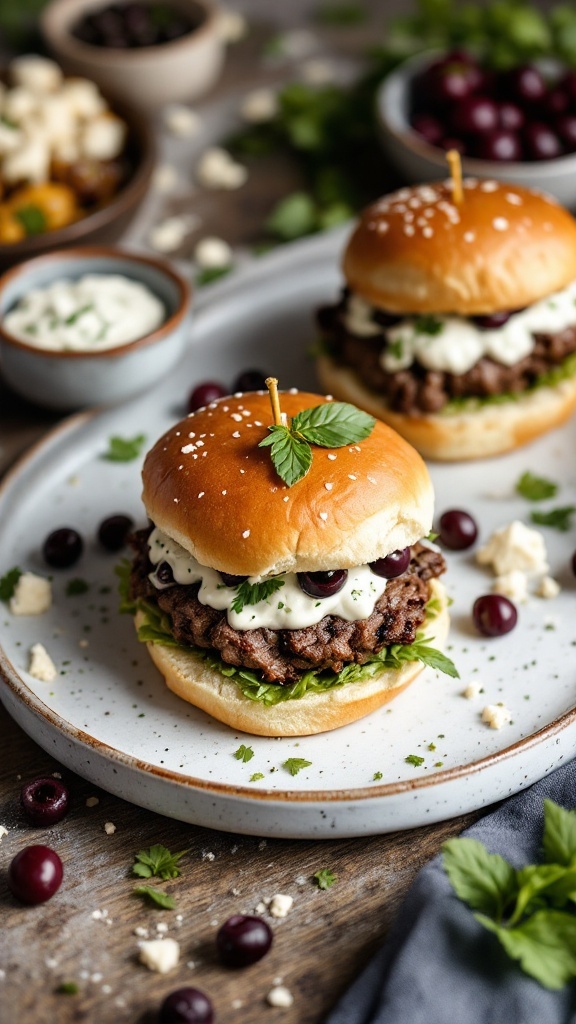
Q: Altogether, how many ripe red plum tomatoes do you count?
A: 0